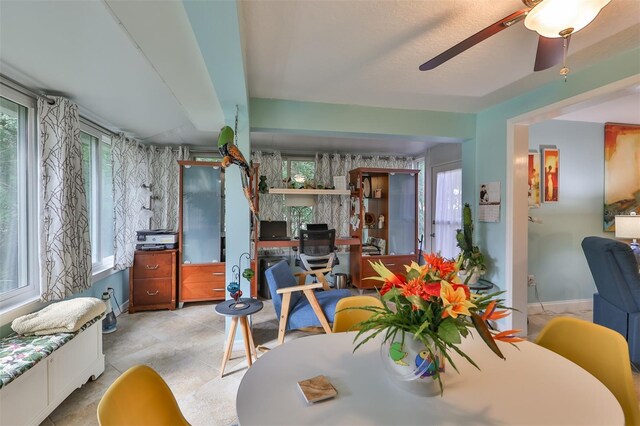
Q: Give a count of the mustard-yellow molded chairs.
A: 3